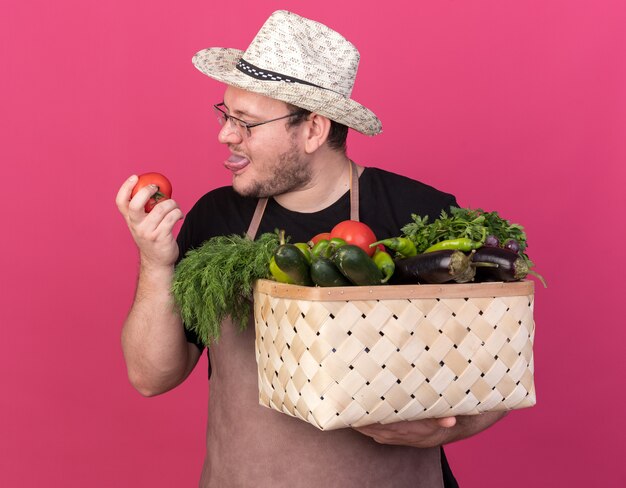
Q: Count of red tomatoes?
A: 3